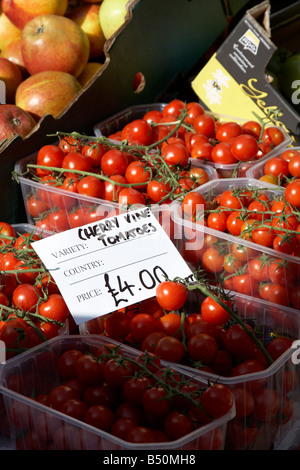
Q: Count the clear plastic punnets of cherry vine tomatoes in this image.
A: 7